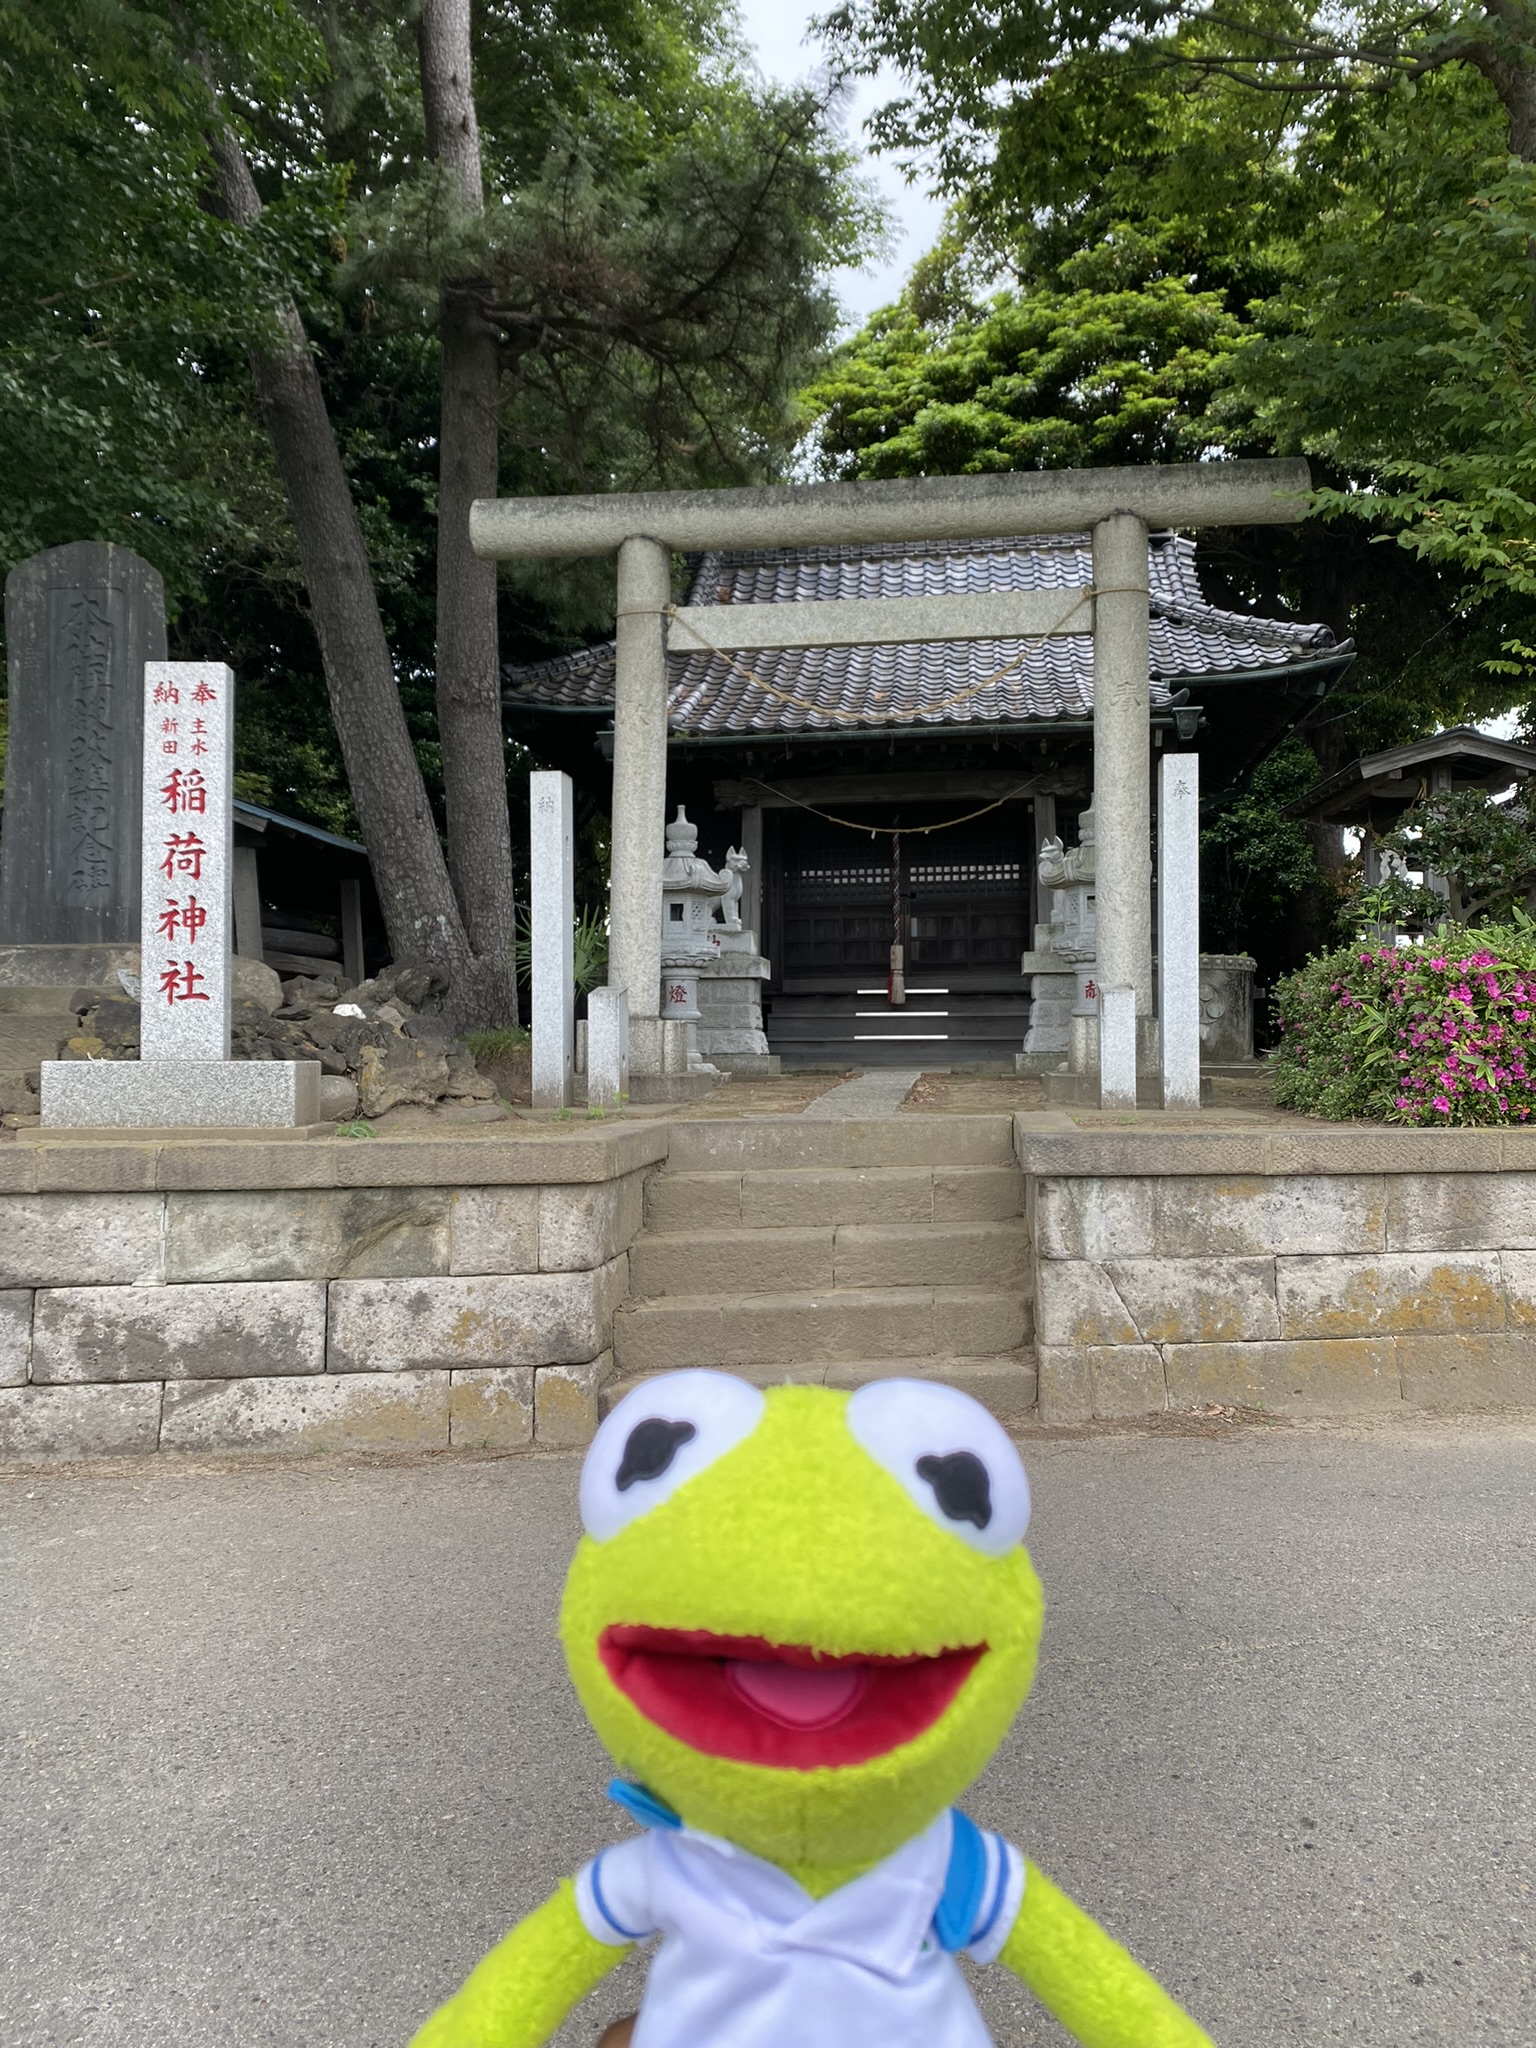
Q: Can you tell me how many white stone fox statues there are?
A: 2